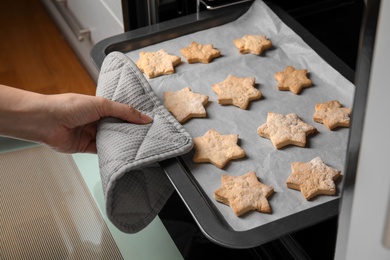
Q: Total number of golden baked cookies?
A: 11